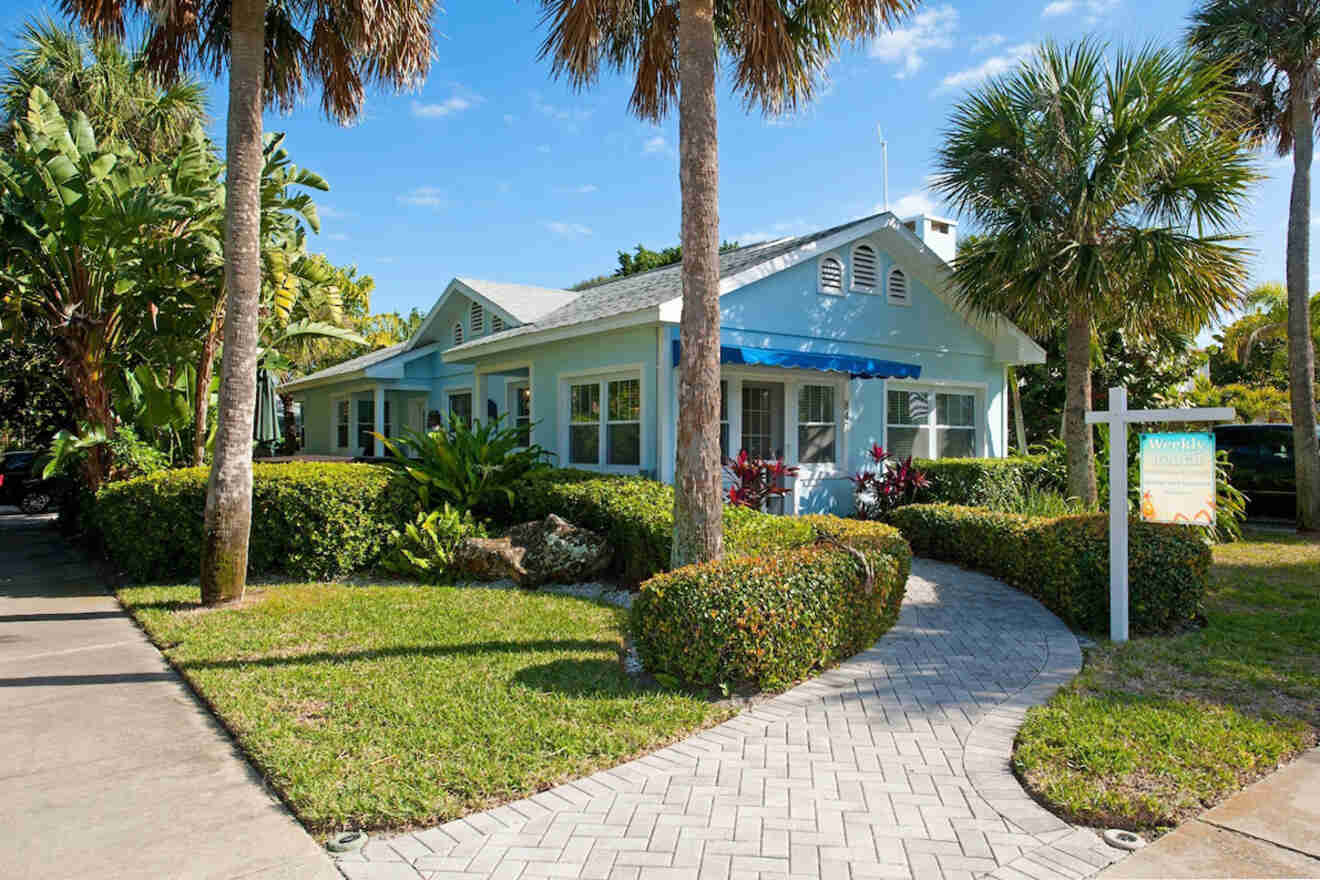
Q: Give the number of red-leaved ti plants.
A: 2